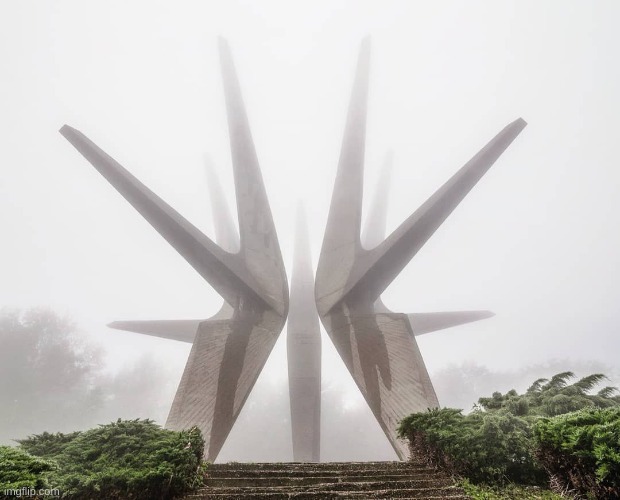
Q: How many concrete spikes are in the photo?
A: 9